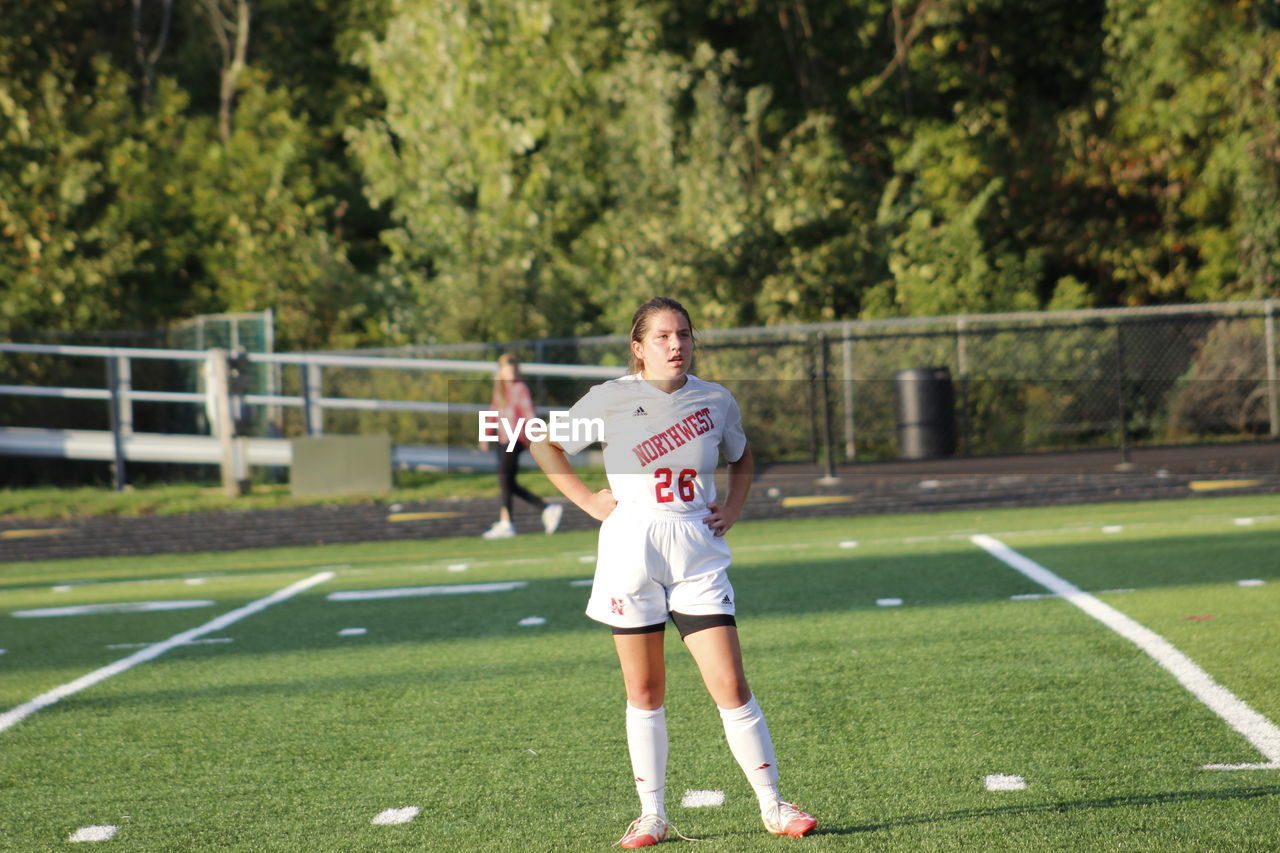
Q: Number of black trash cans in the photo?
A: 1